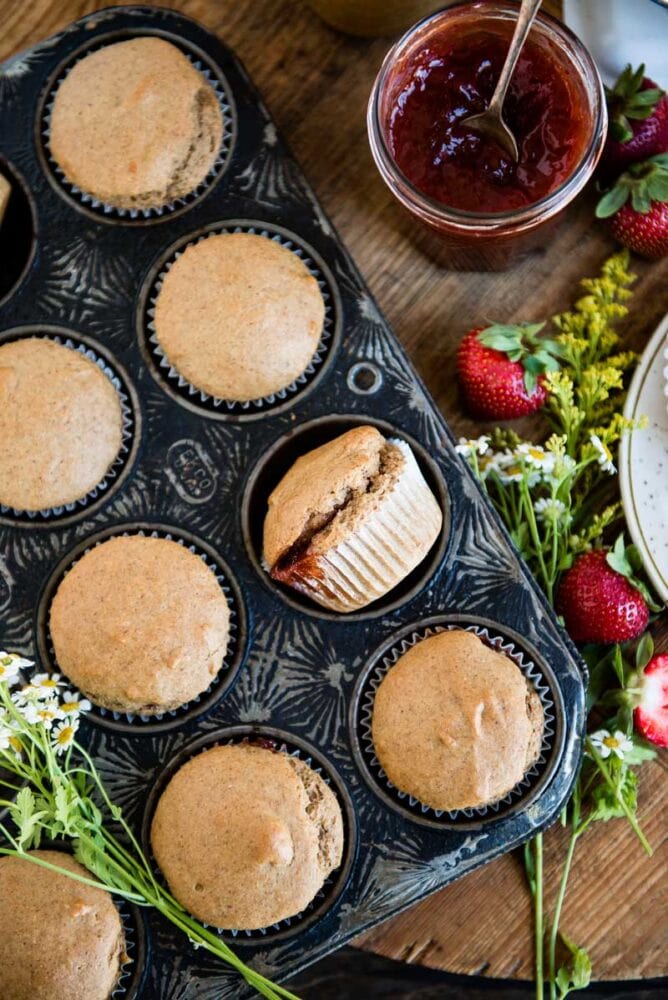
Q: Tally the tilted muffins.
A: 1